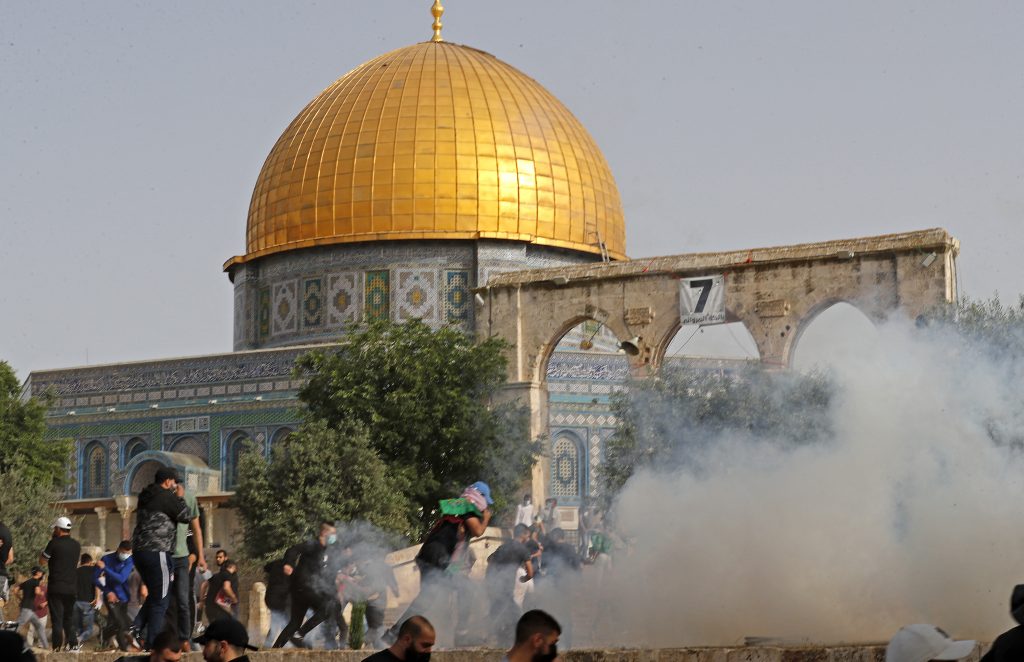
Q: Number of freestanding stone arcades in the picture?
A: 1